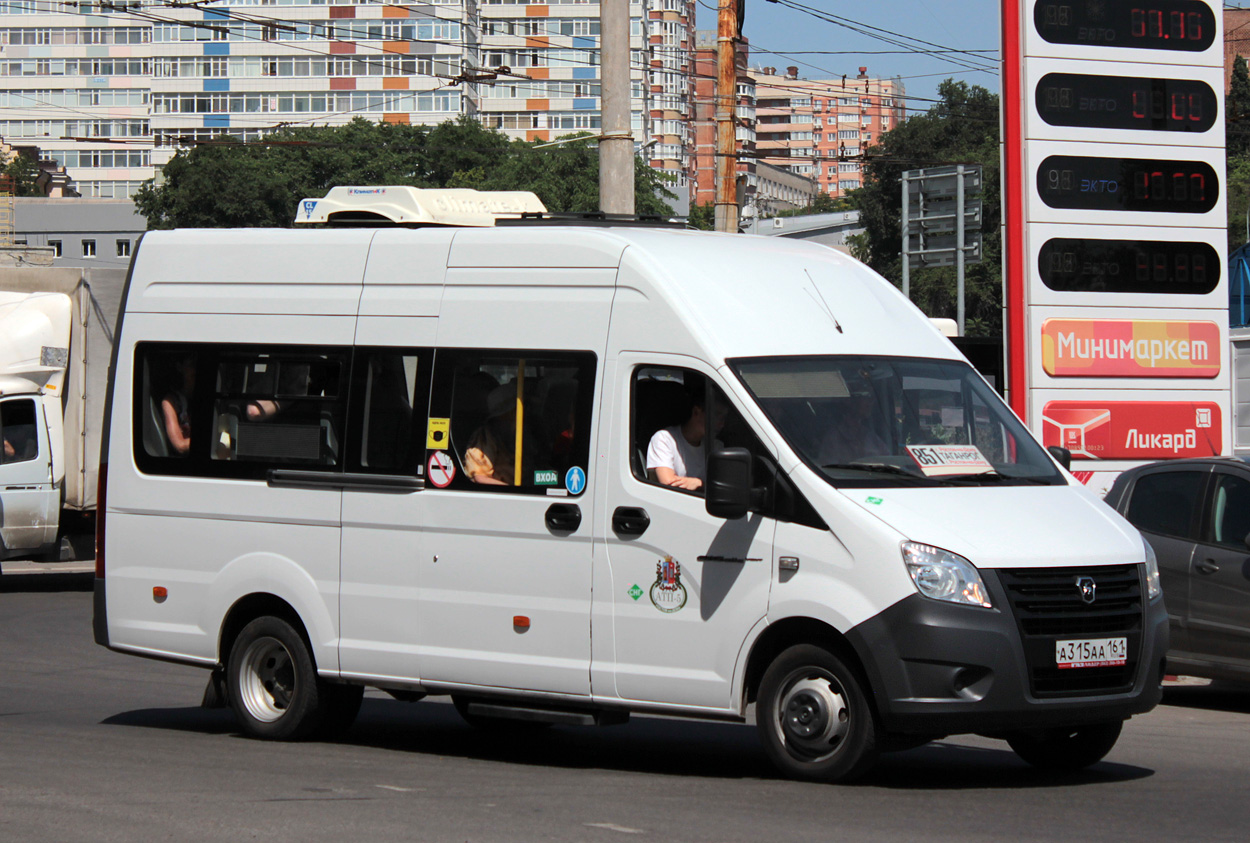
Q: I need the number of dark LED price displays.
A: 4